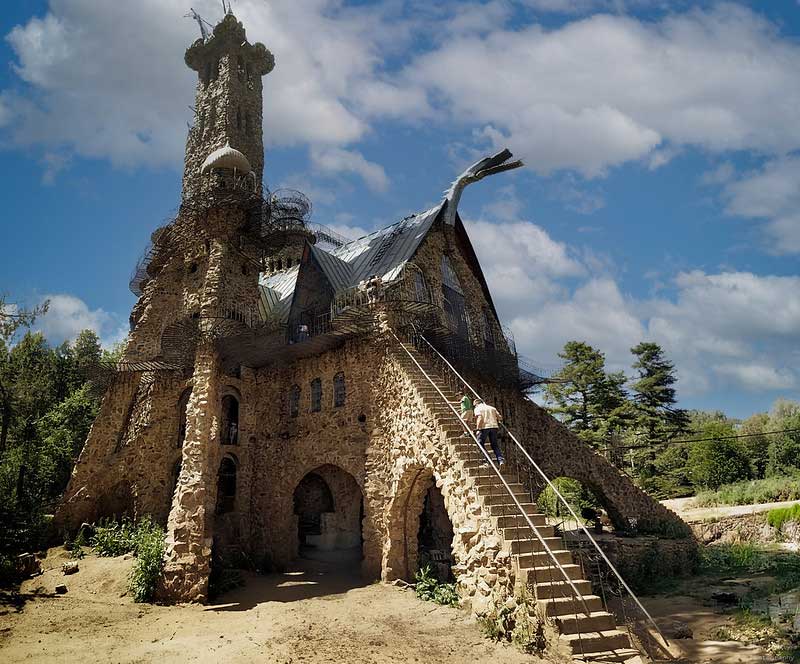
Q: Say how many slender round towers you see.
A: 1